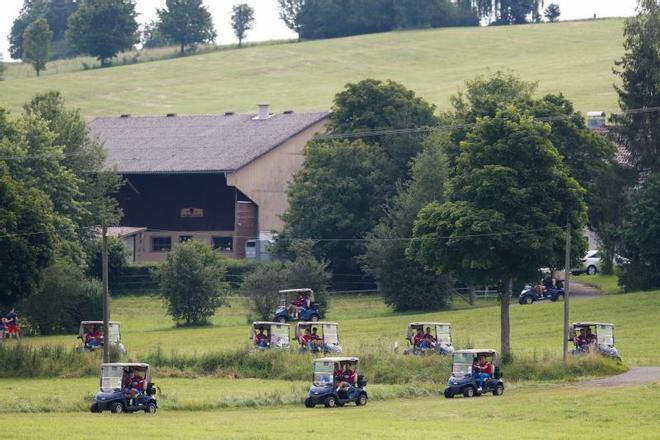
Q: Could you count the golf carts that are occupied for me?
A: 10